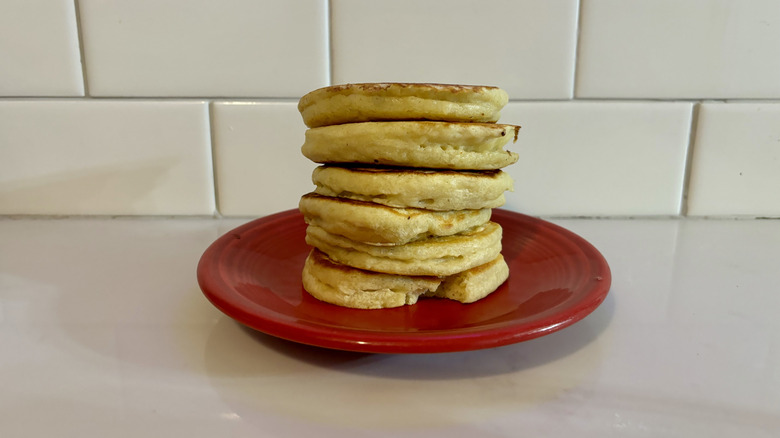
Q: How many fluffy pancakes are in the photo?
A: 6